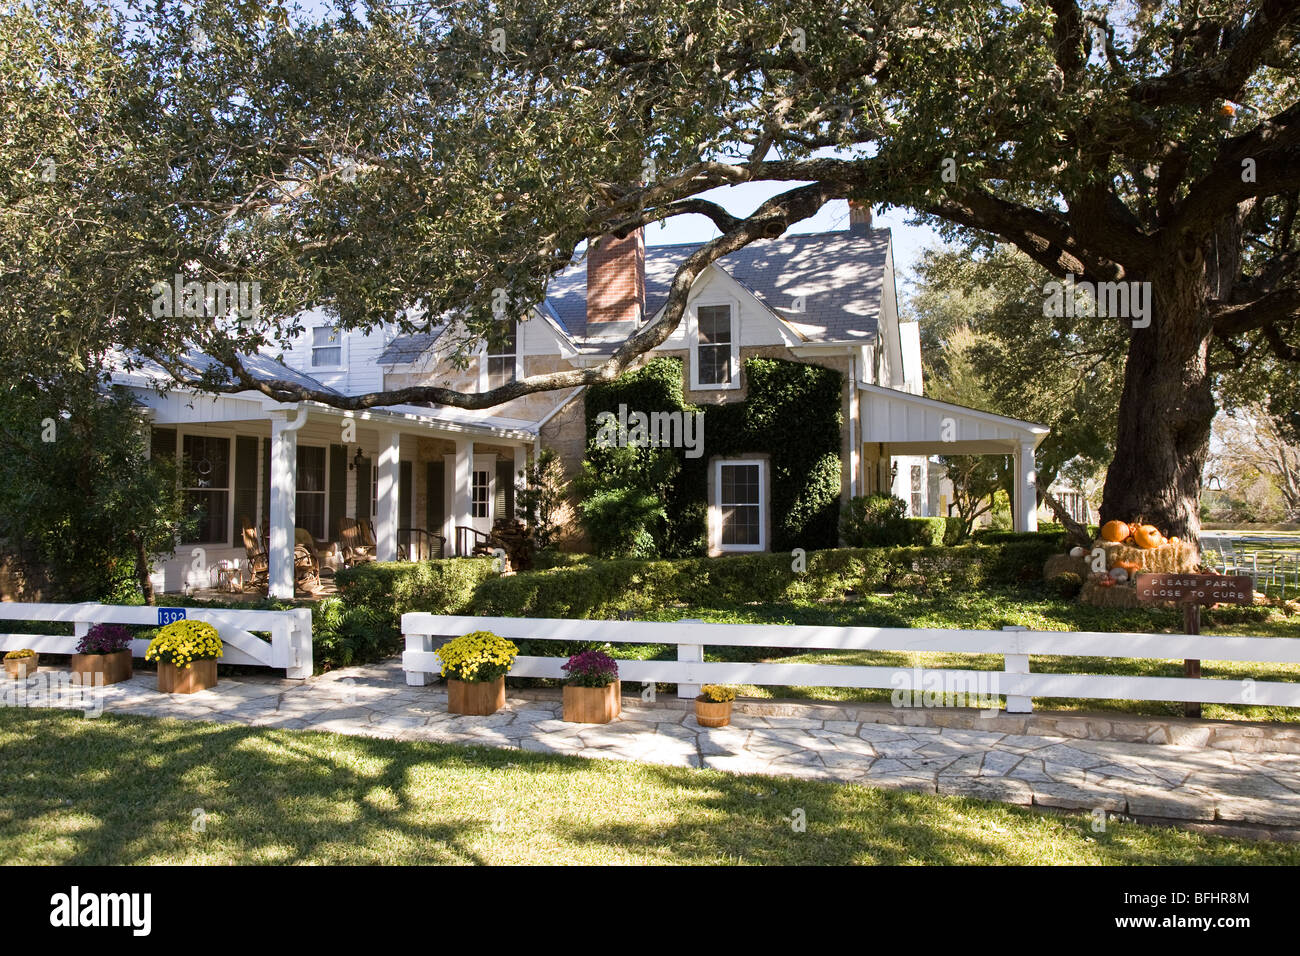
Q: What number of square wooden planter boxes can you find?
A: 4